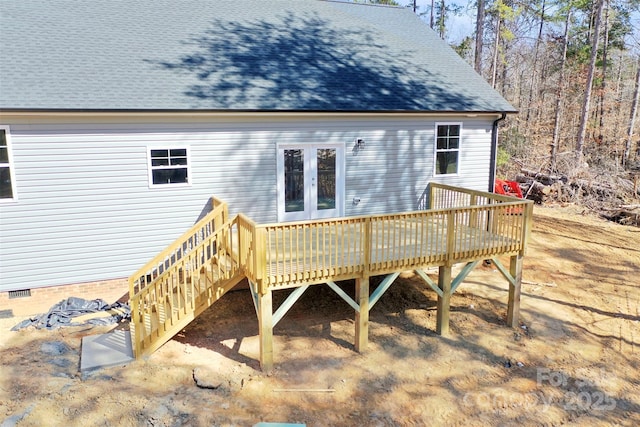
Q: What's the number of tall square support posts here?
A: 4